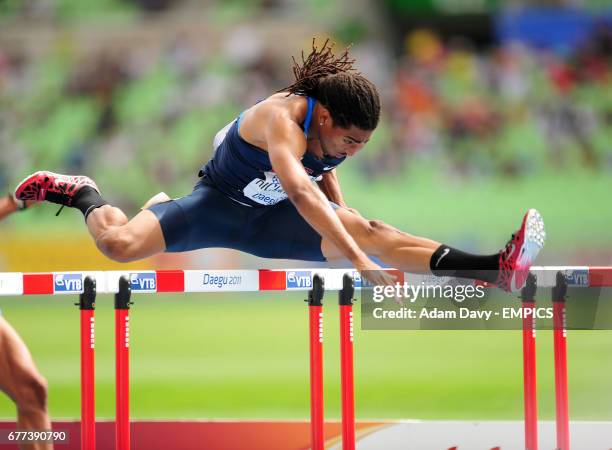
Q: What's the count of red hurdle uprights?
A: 6